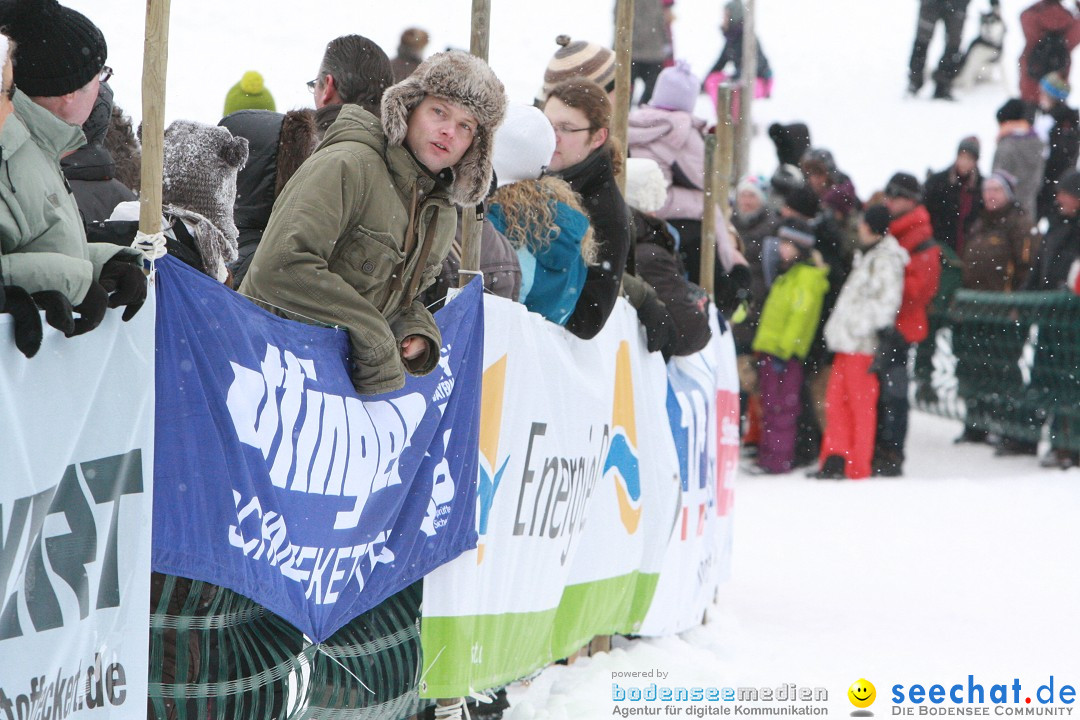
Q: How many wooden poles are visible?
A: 6